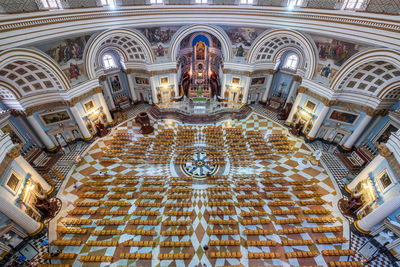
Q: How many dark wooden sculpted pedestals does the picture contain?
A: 5